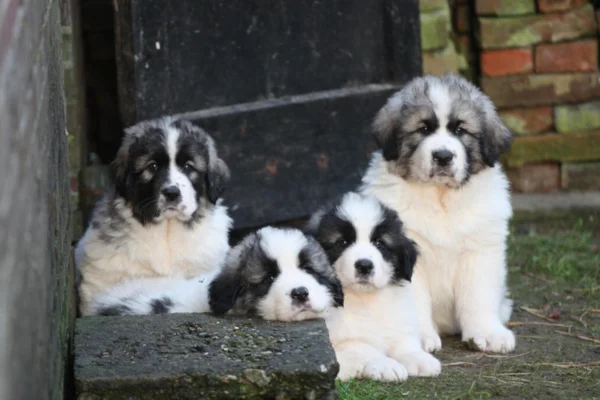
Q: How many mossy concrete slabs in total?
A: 1